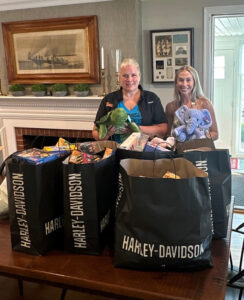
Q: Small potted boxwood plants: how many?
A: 4